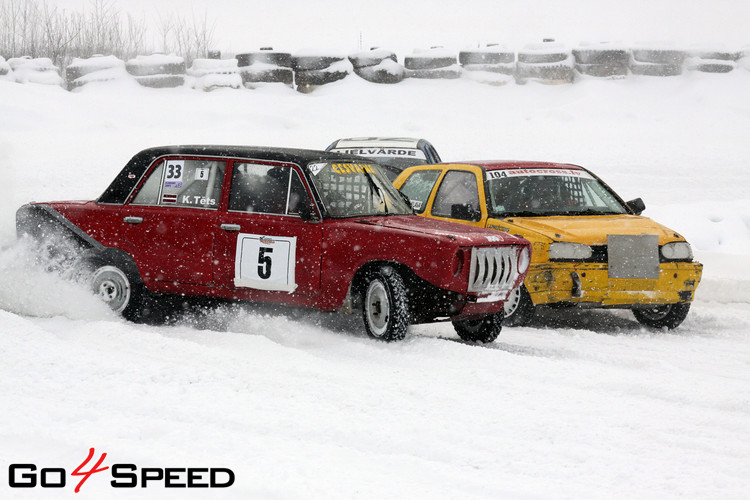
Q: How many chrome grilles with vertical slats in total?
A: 1